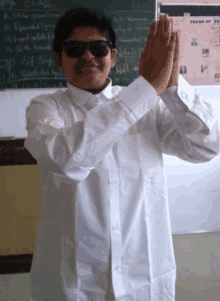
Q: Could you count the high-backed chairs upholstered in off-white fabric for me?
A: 0